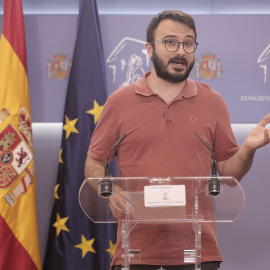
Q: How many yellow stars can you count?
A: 7